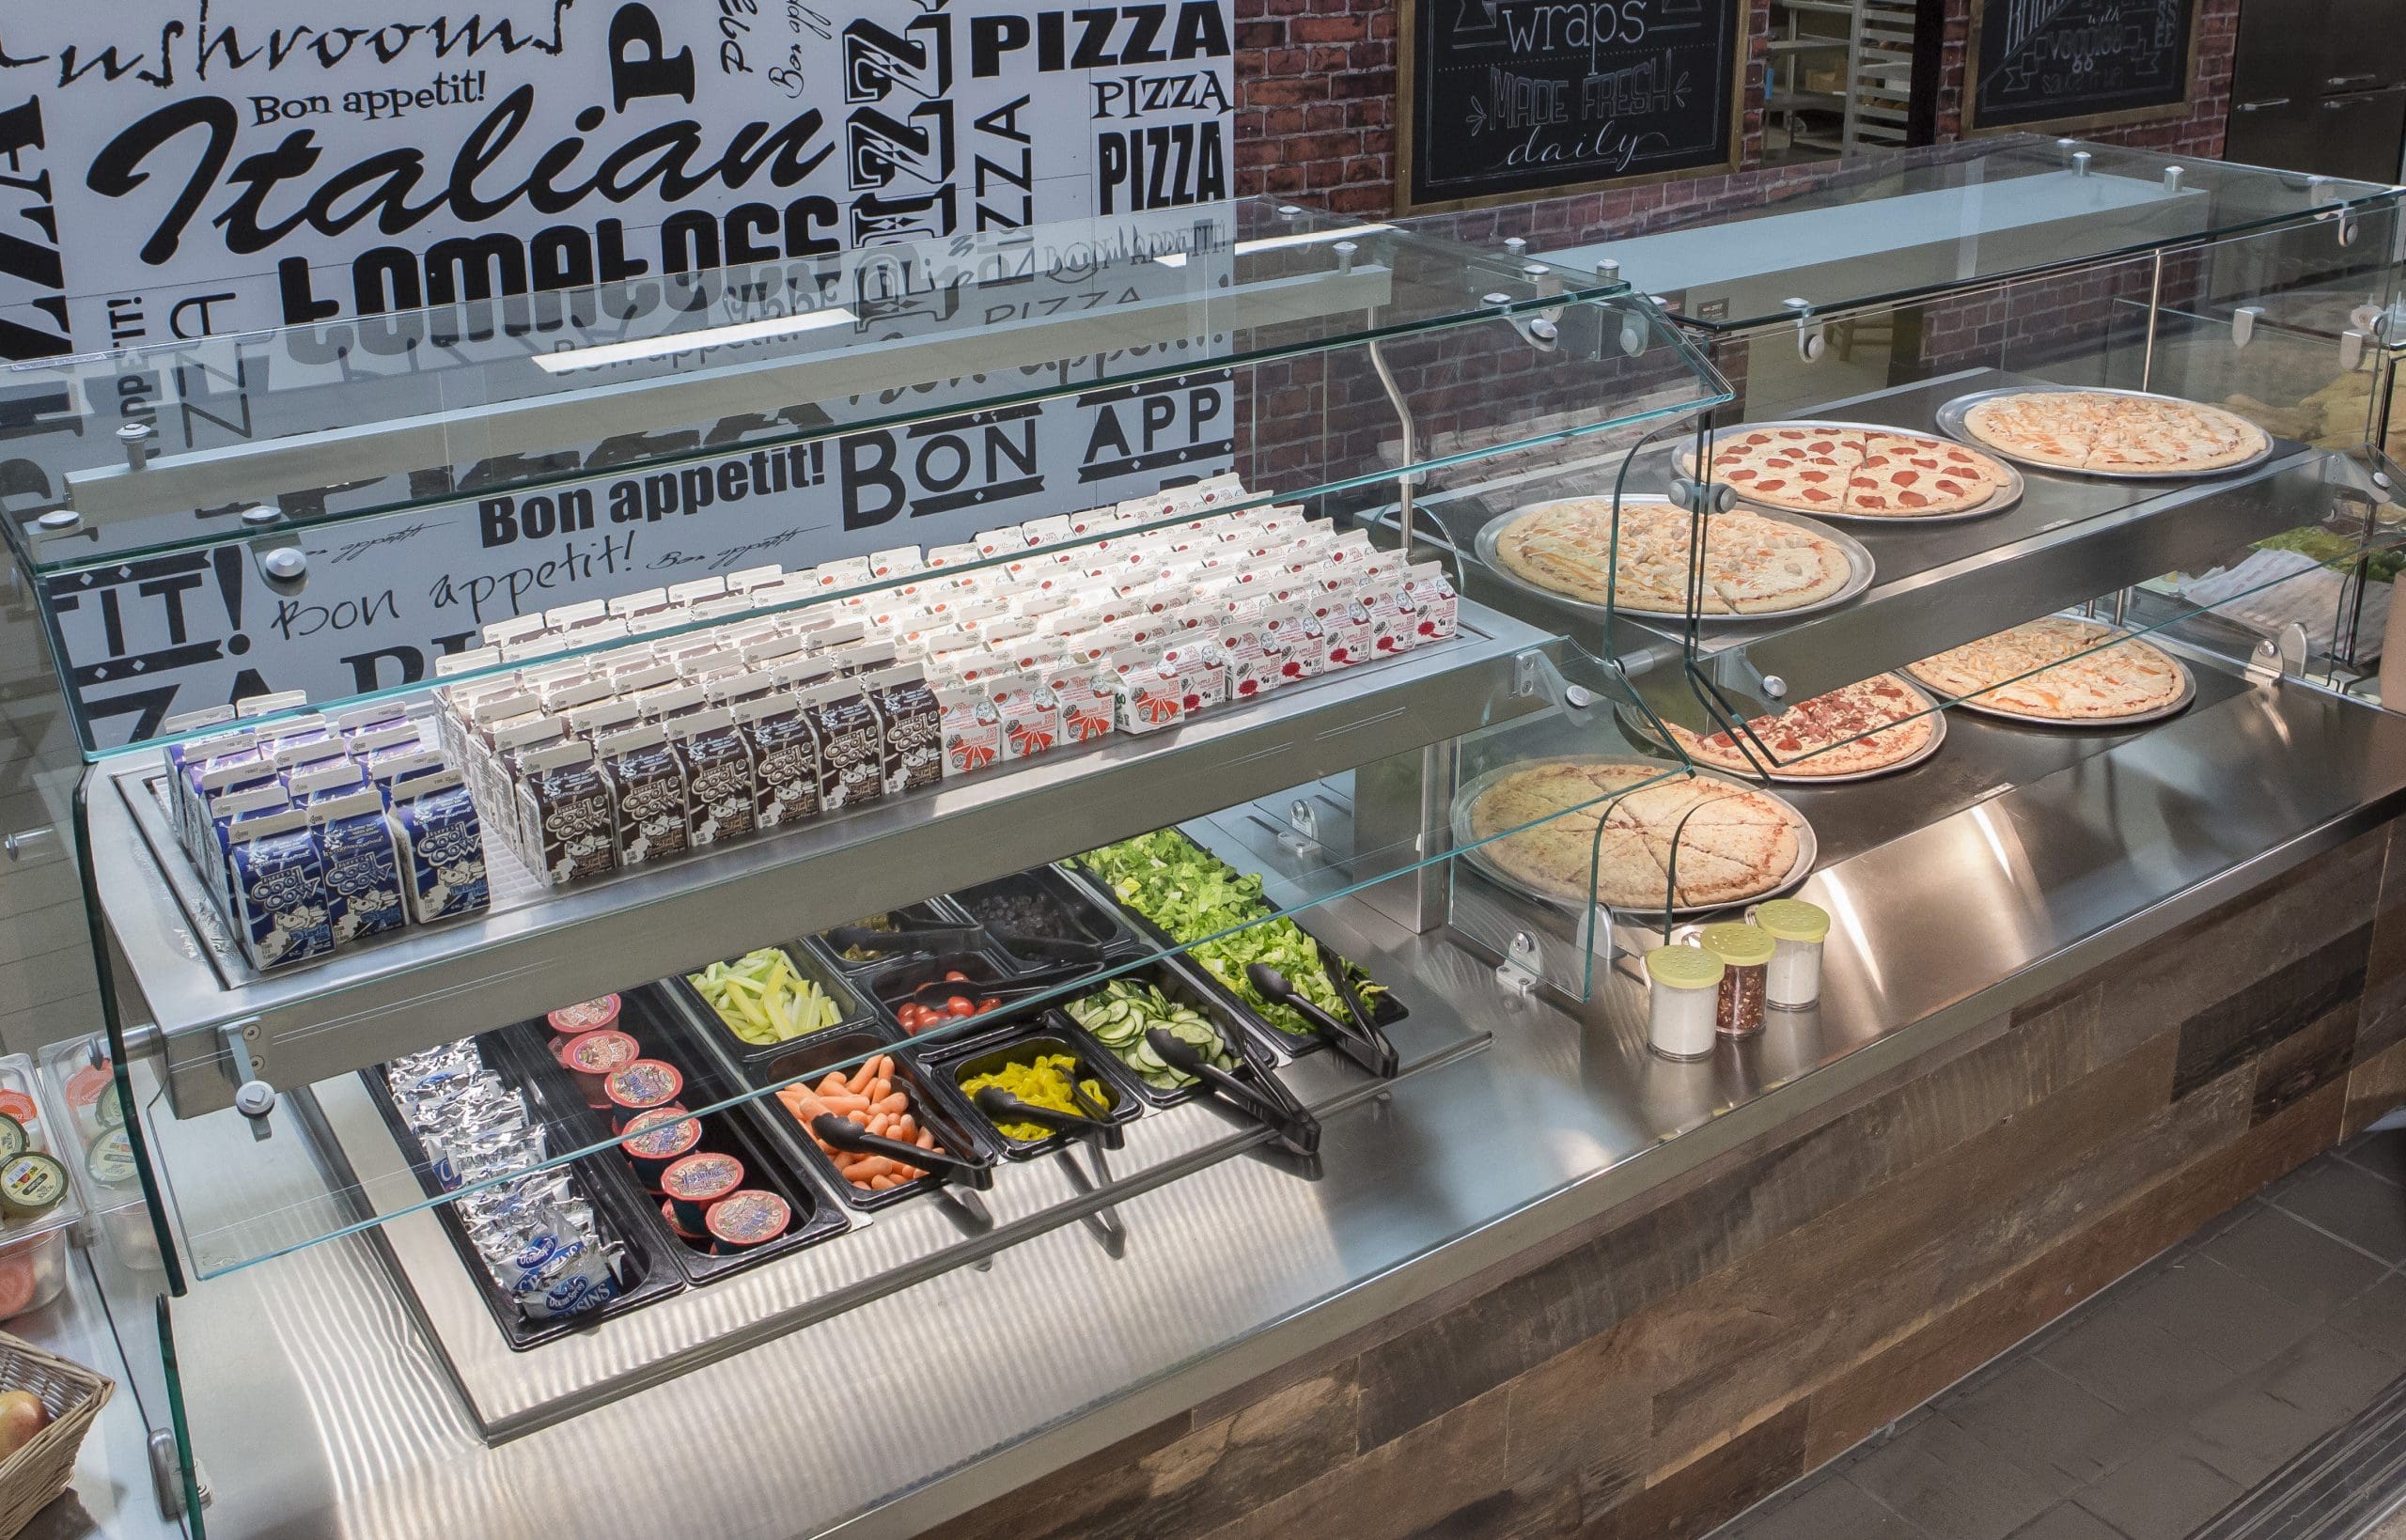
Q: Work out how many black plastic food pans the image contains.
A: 10